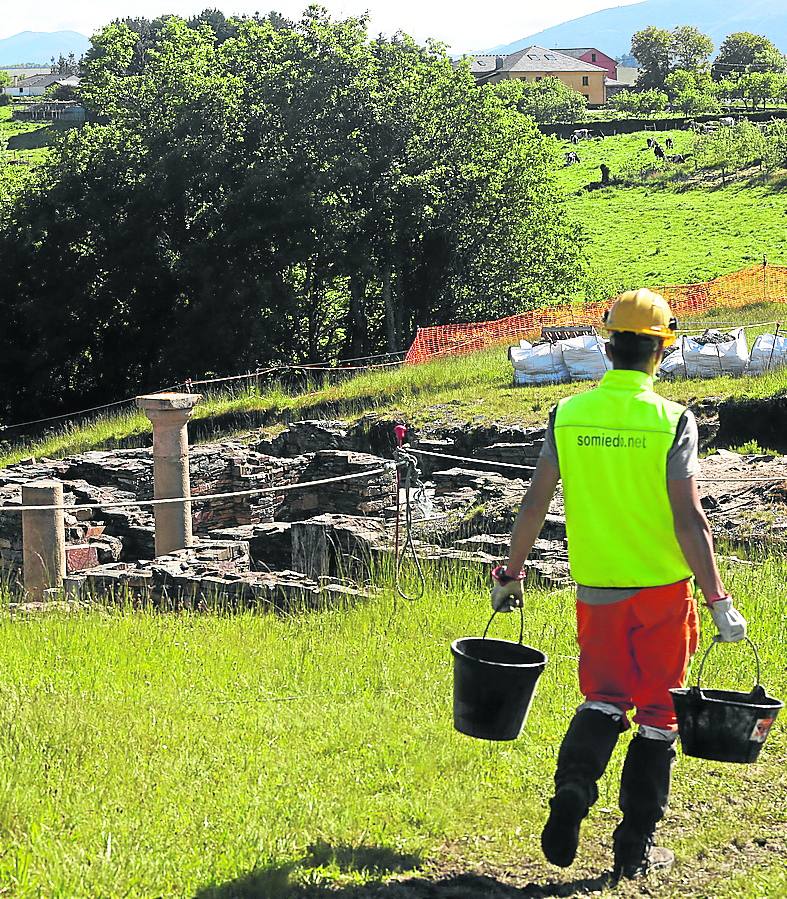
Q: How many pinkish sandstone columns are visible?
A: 2